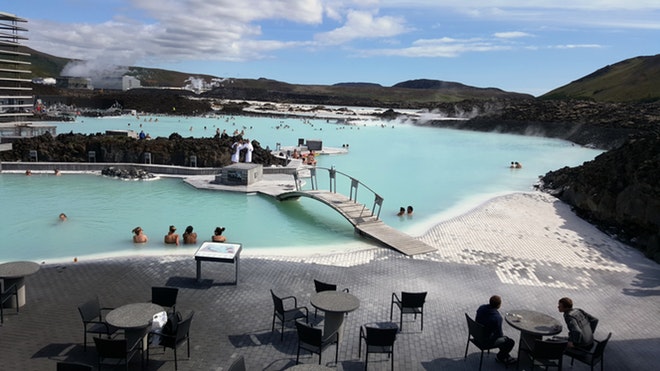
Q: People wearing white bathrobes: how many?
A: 2